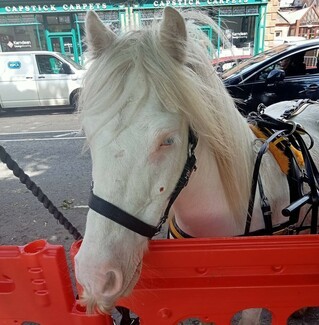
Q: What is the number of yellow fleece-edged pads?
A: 1